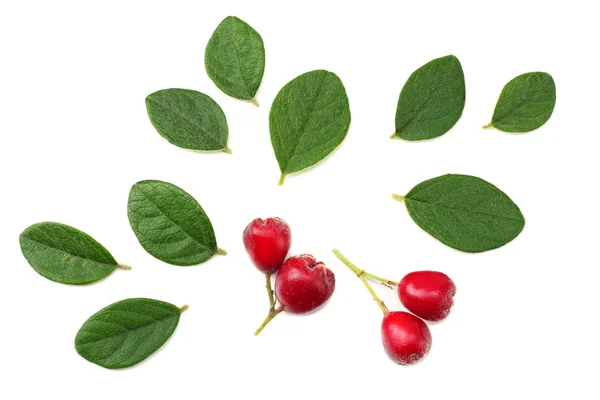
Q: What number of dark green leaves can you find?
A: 9